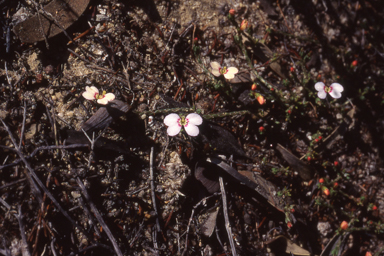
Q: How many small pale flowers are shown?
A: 4